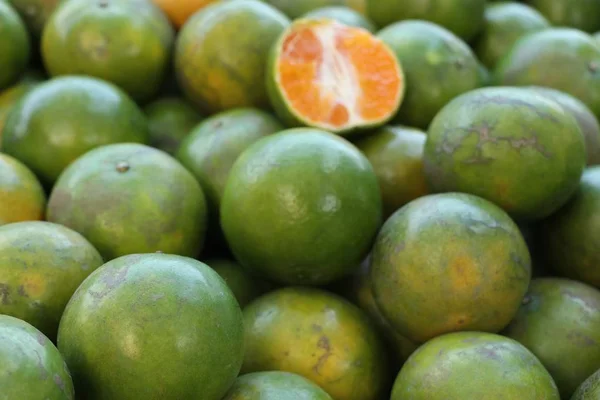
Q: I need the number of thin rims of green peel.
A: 1